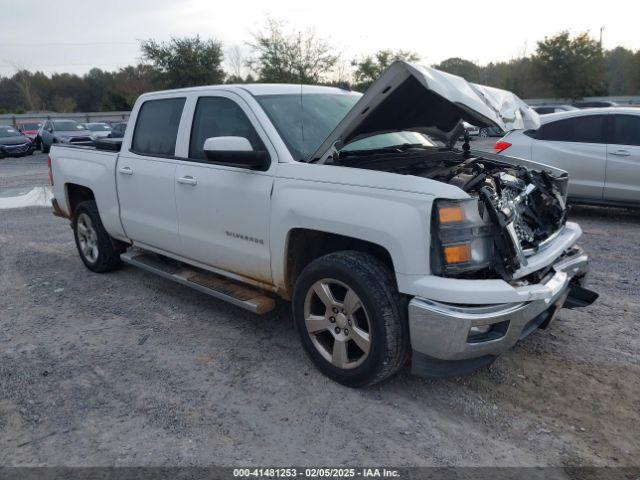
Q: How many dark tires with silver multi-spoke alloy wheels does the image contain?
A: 2